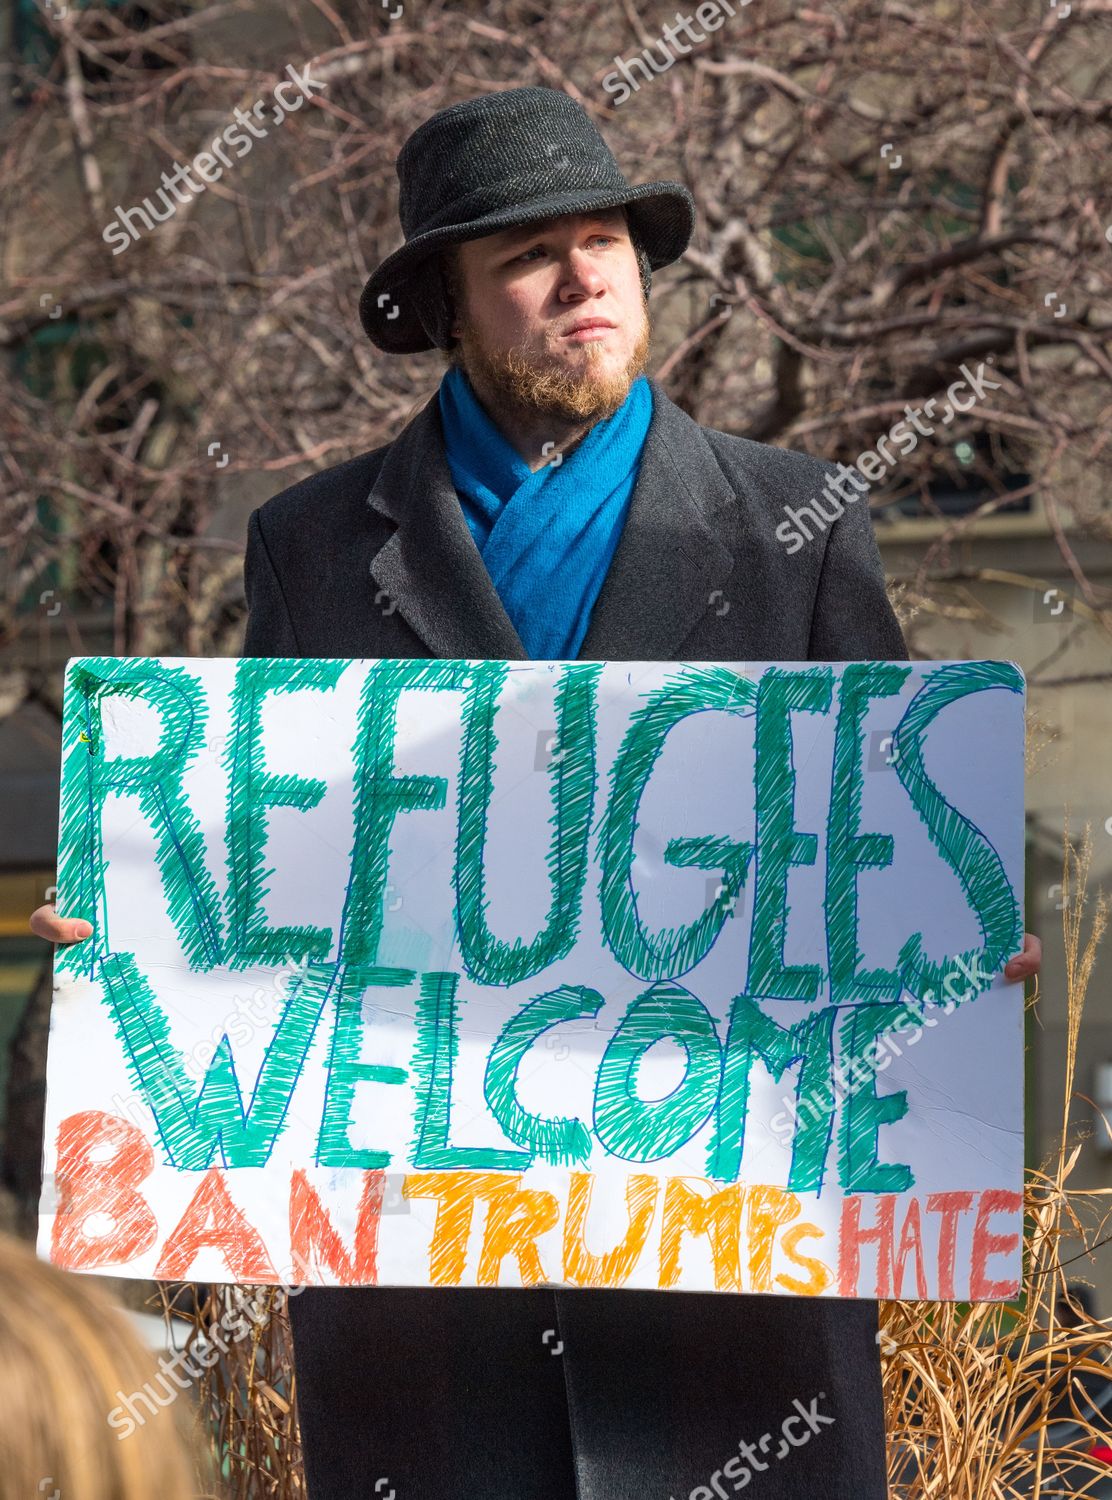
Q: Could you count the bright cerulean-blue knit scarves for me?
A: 1